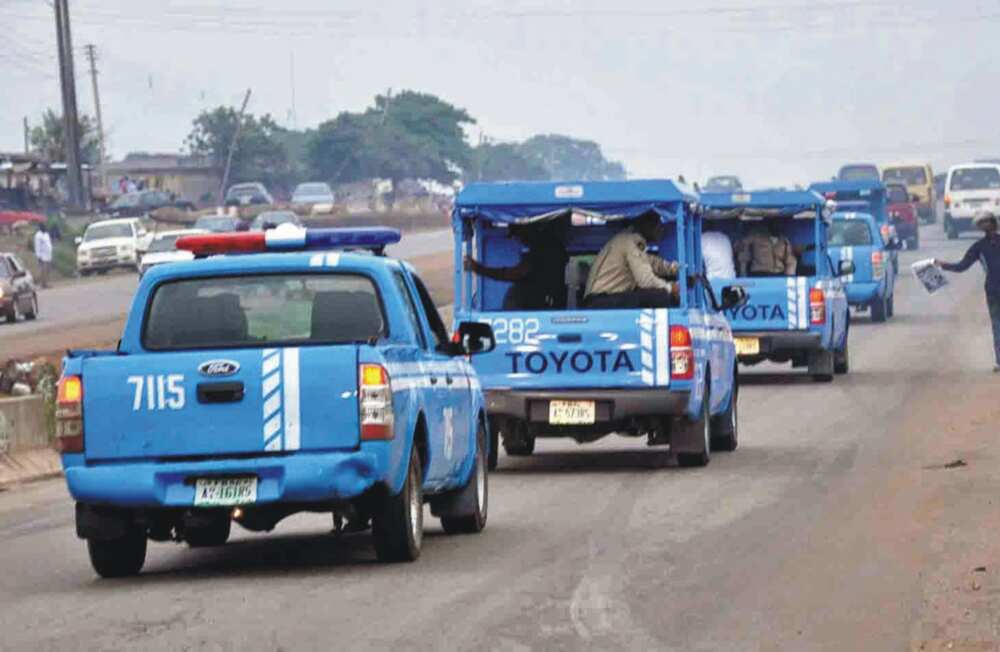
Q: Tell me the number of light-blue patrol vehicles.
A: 5